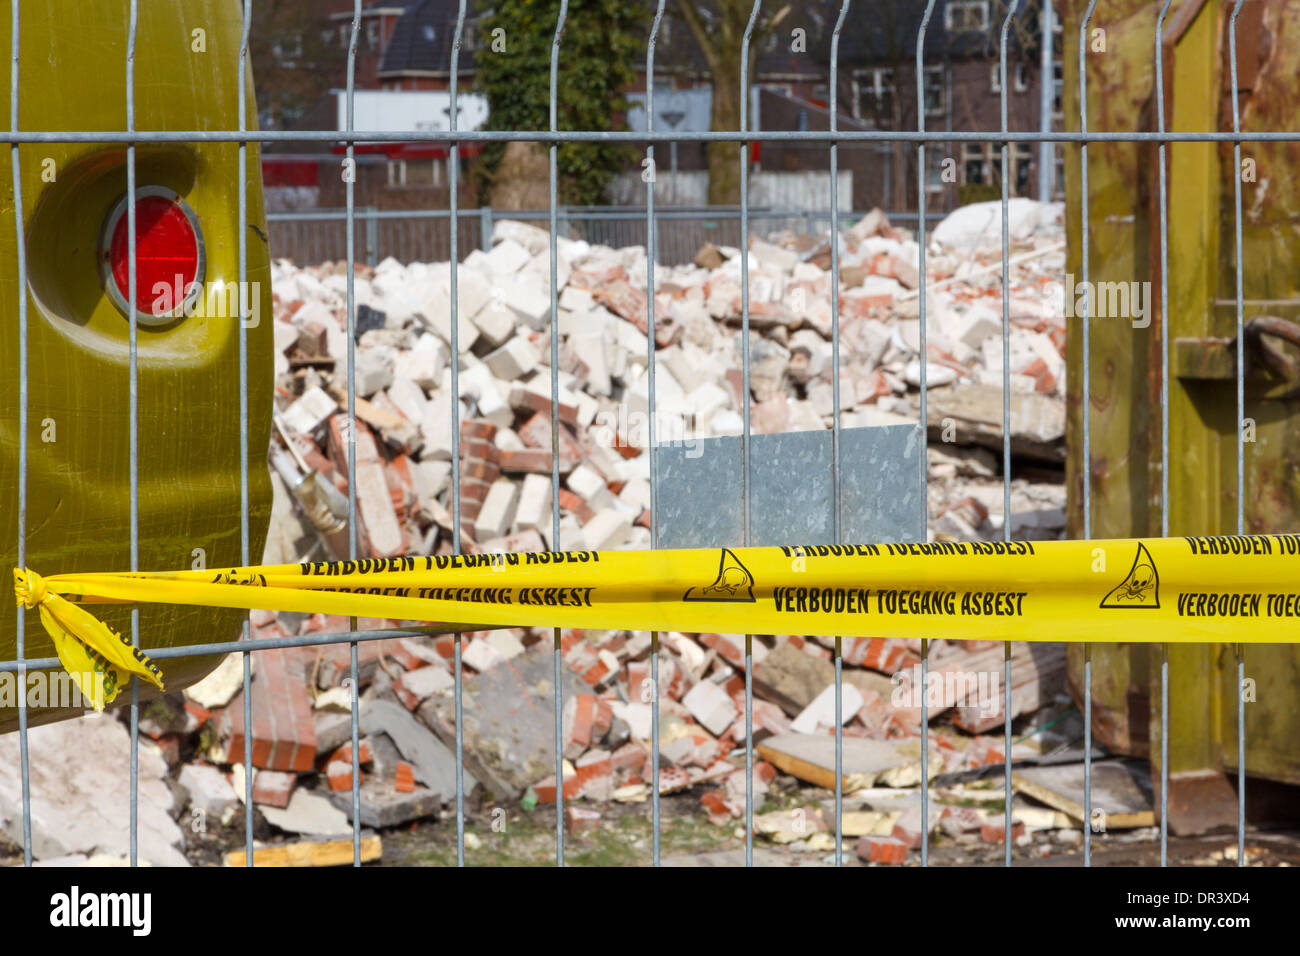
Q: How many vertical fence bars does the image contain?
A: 14